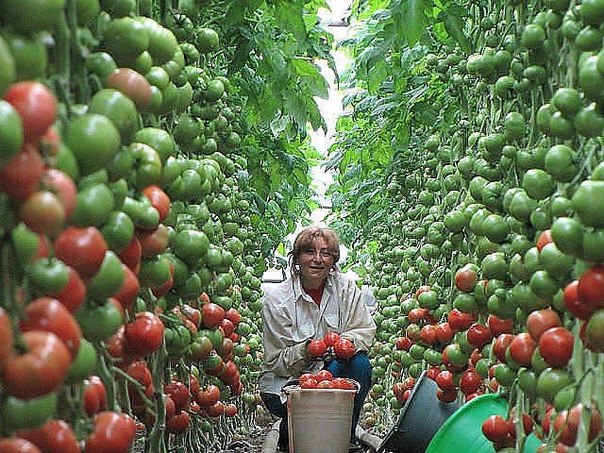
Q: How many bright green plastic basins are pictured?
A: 1